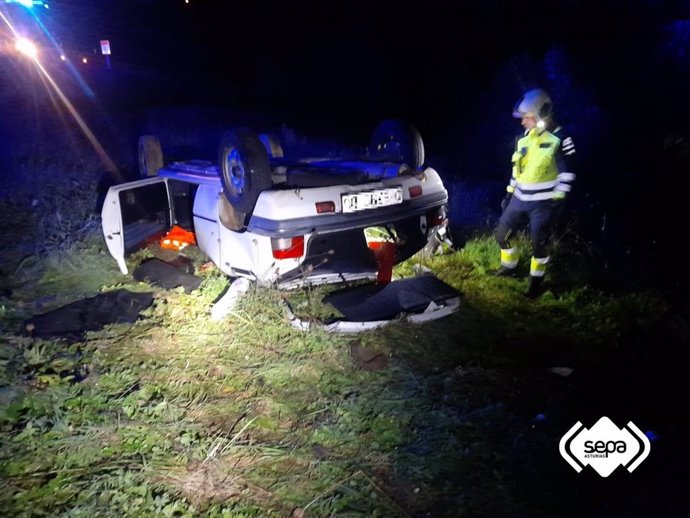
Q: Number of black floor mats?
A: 2